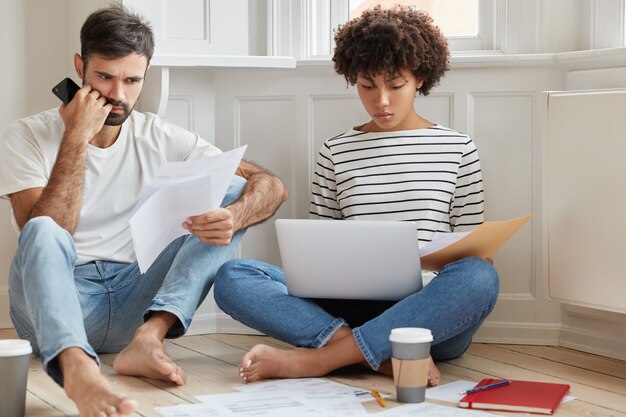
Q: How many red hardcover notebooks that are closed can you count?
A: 1